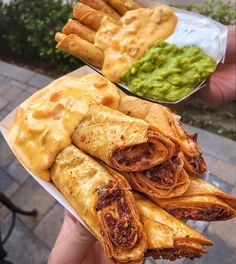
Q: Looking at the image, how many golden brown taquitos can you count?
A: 11